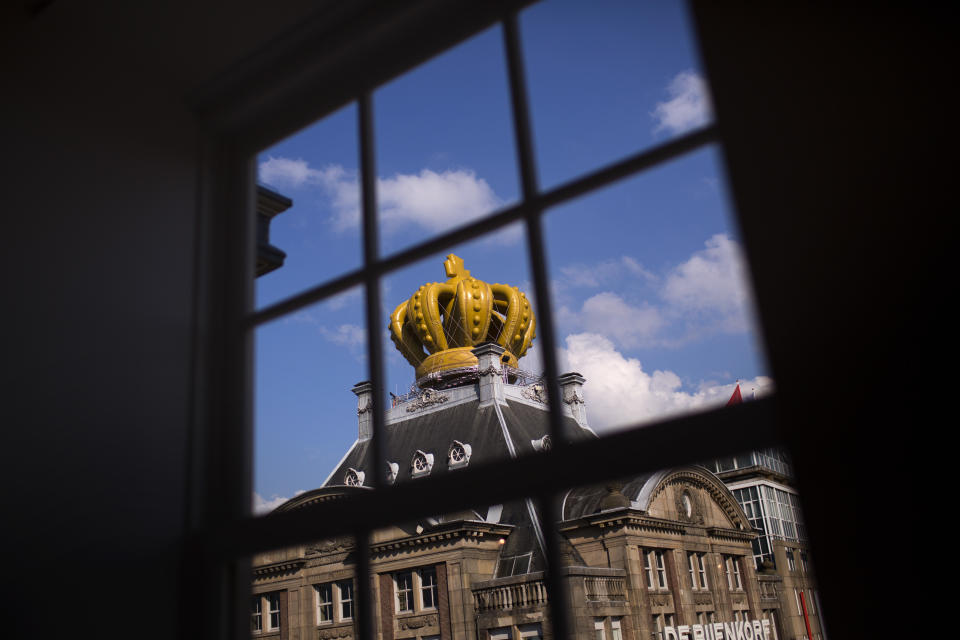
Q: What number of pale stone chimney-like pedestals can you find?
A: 3